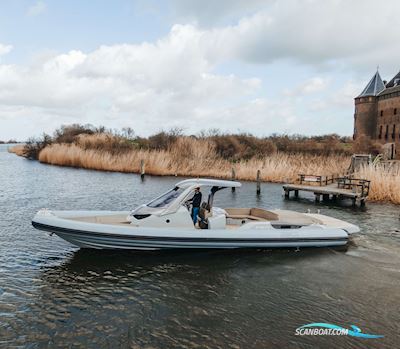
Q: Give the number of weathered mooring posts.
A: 3